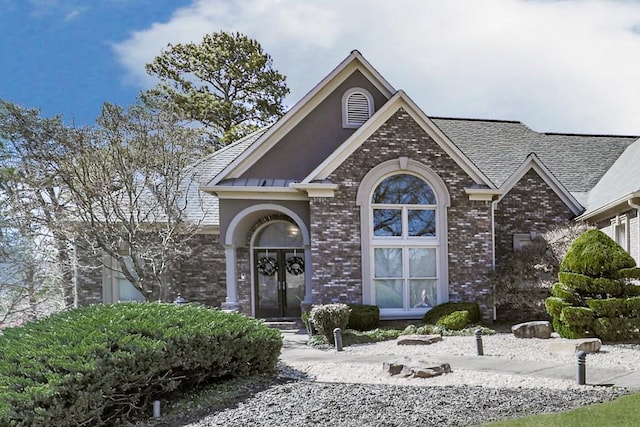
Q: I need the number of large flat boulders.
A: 4